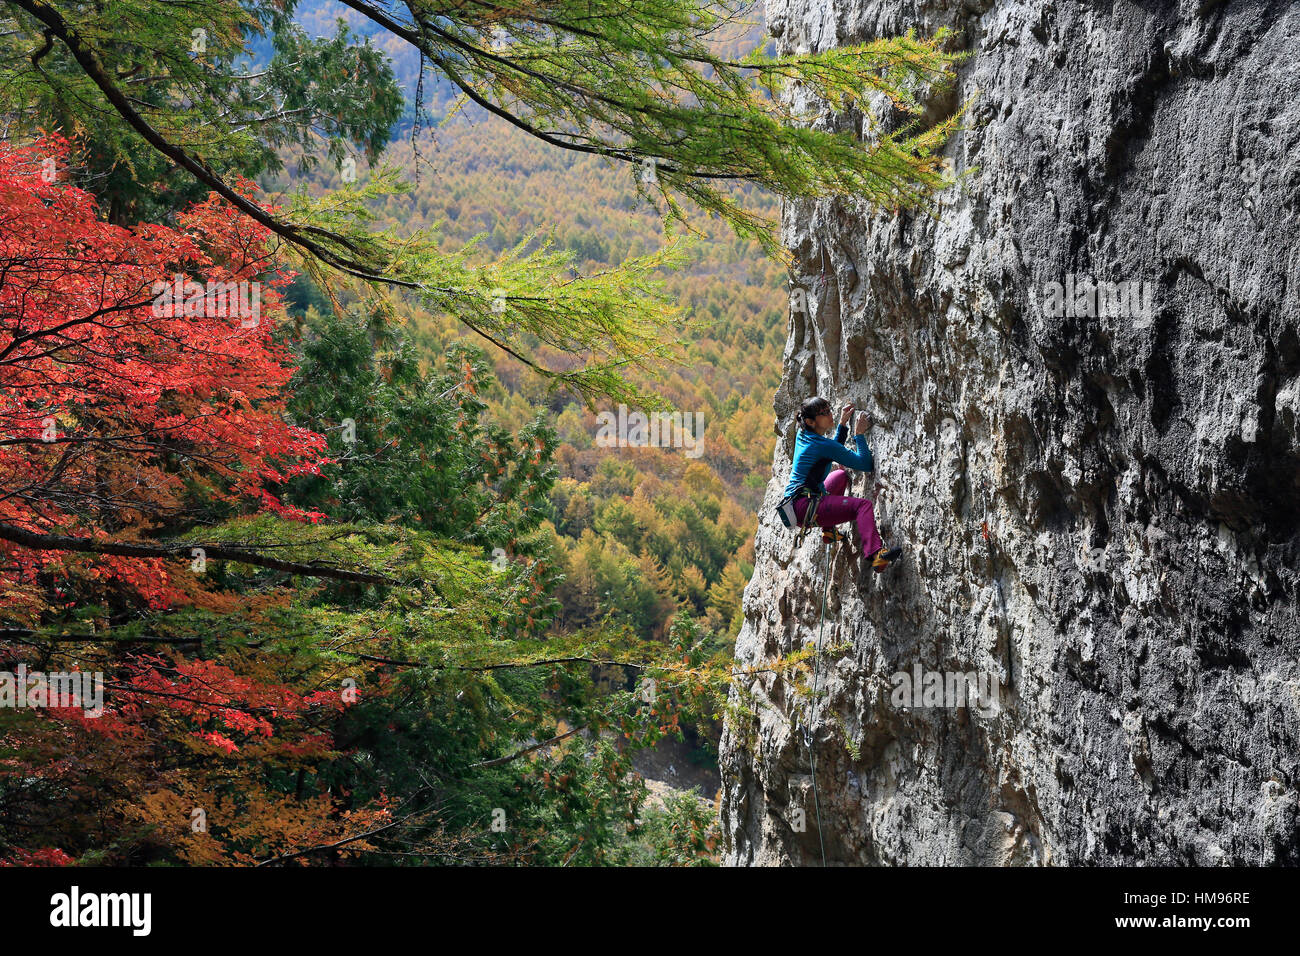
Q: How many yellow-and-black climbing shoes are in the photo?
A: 2